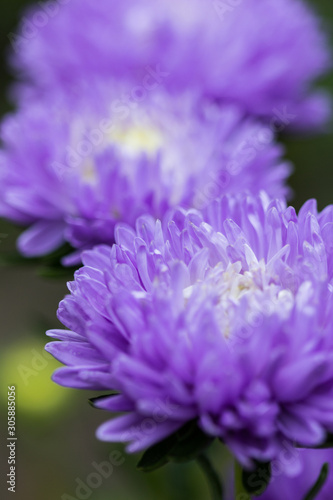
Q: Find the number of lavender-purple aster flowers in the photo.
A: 3